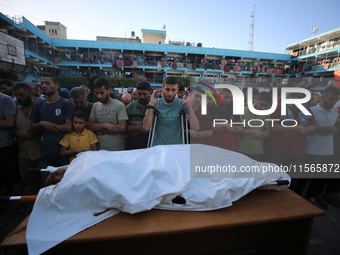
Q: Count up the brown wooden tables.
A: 1